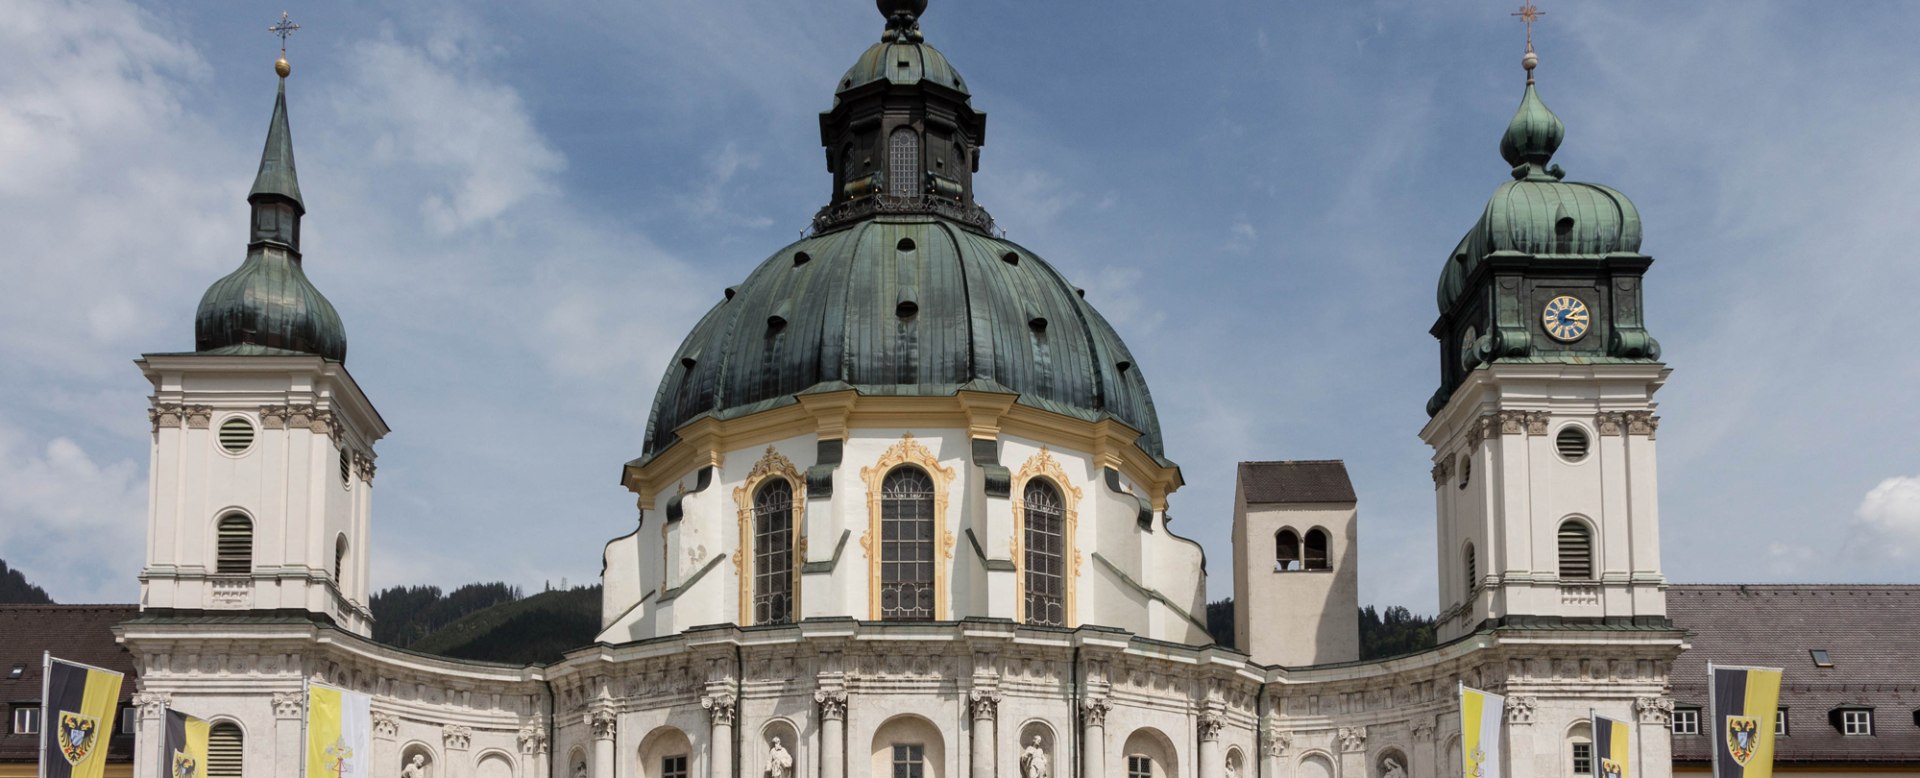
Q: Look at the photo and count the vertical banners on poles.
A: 6